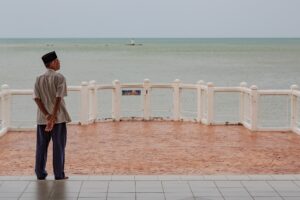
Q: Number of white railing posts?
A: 11